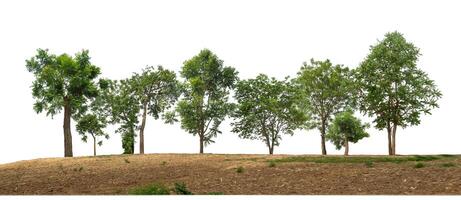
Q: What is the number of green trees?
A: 9